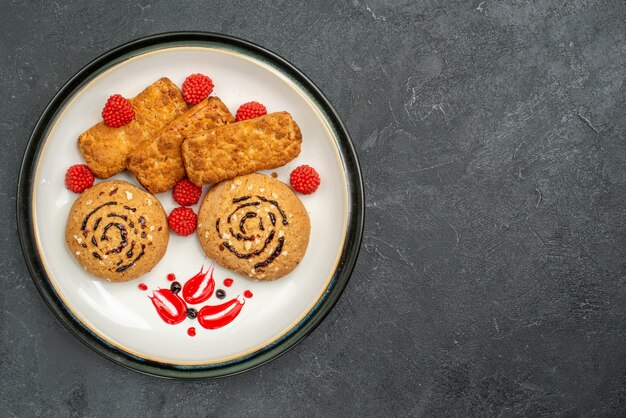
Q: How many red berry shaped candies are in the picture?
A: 7